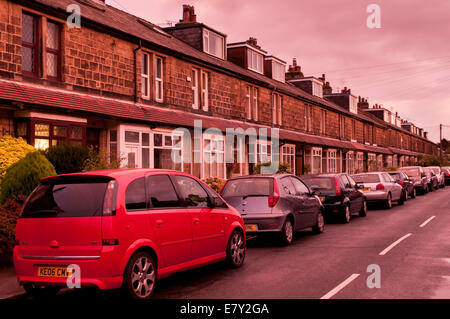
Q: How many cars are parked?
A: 9